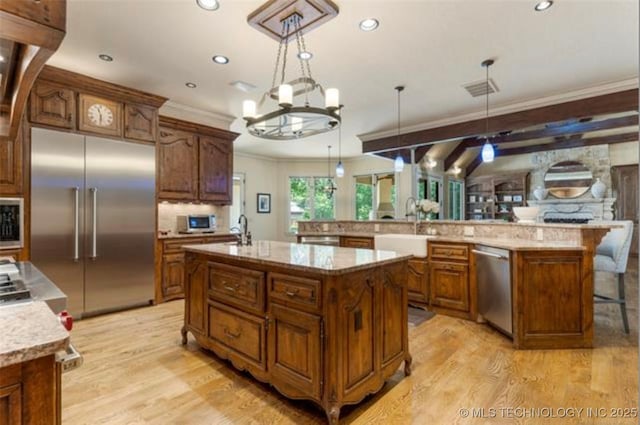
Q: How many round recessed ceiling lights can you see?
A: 7